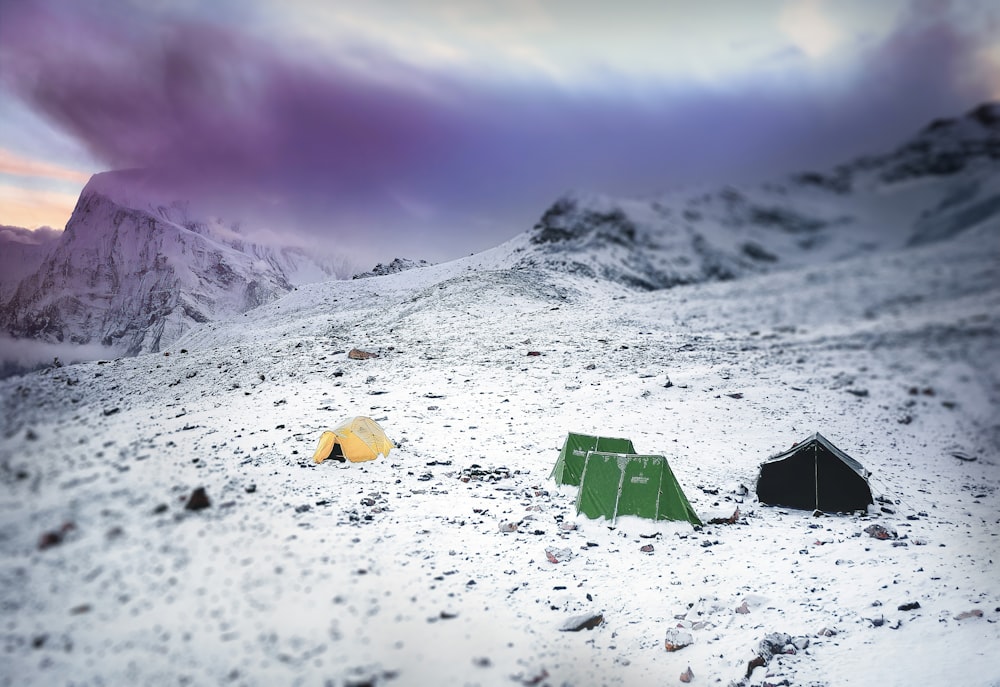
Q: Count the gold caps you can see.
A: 0